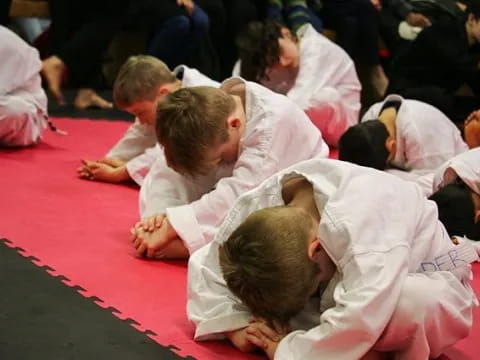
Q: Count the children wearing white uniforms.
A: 7